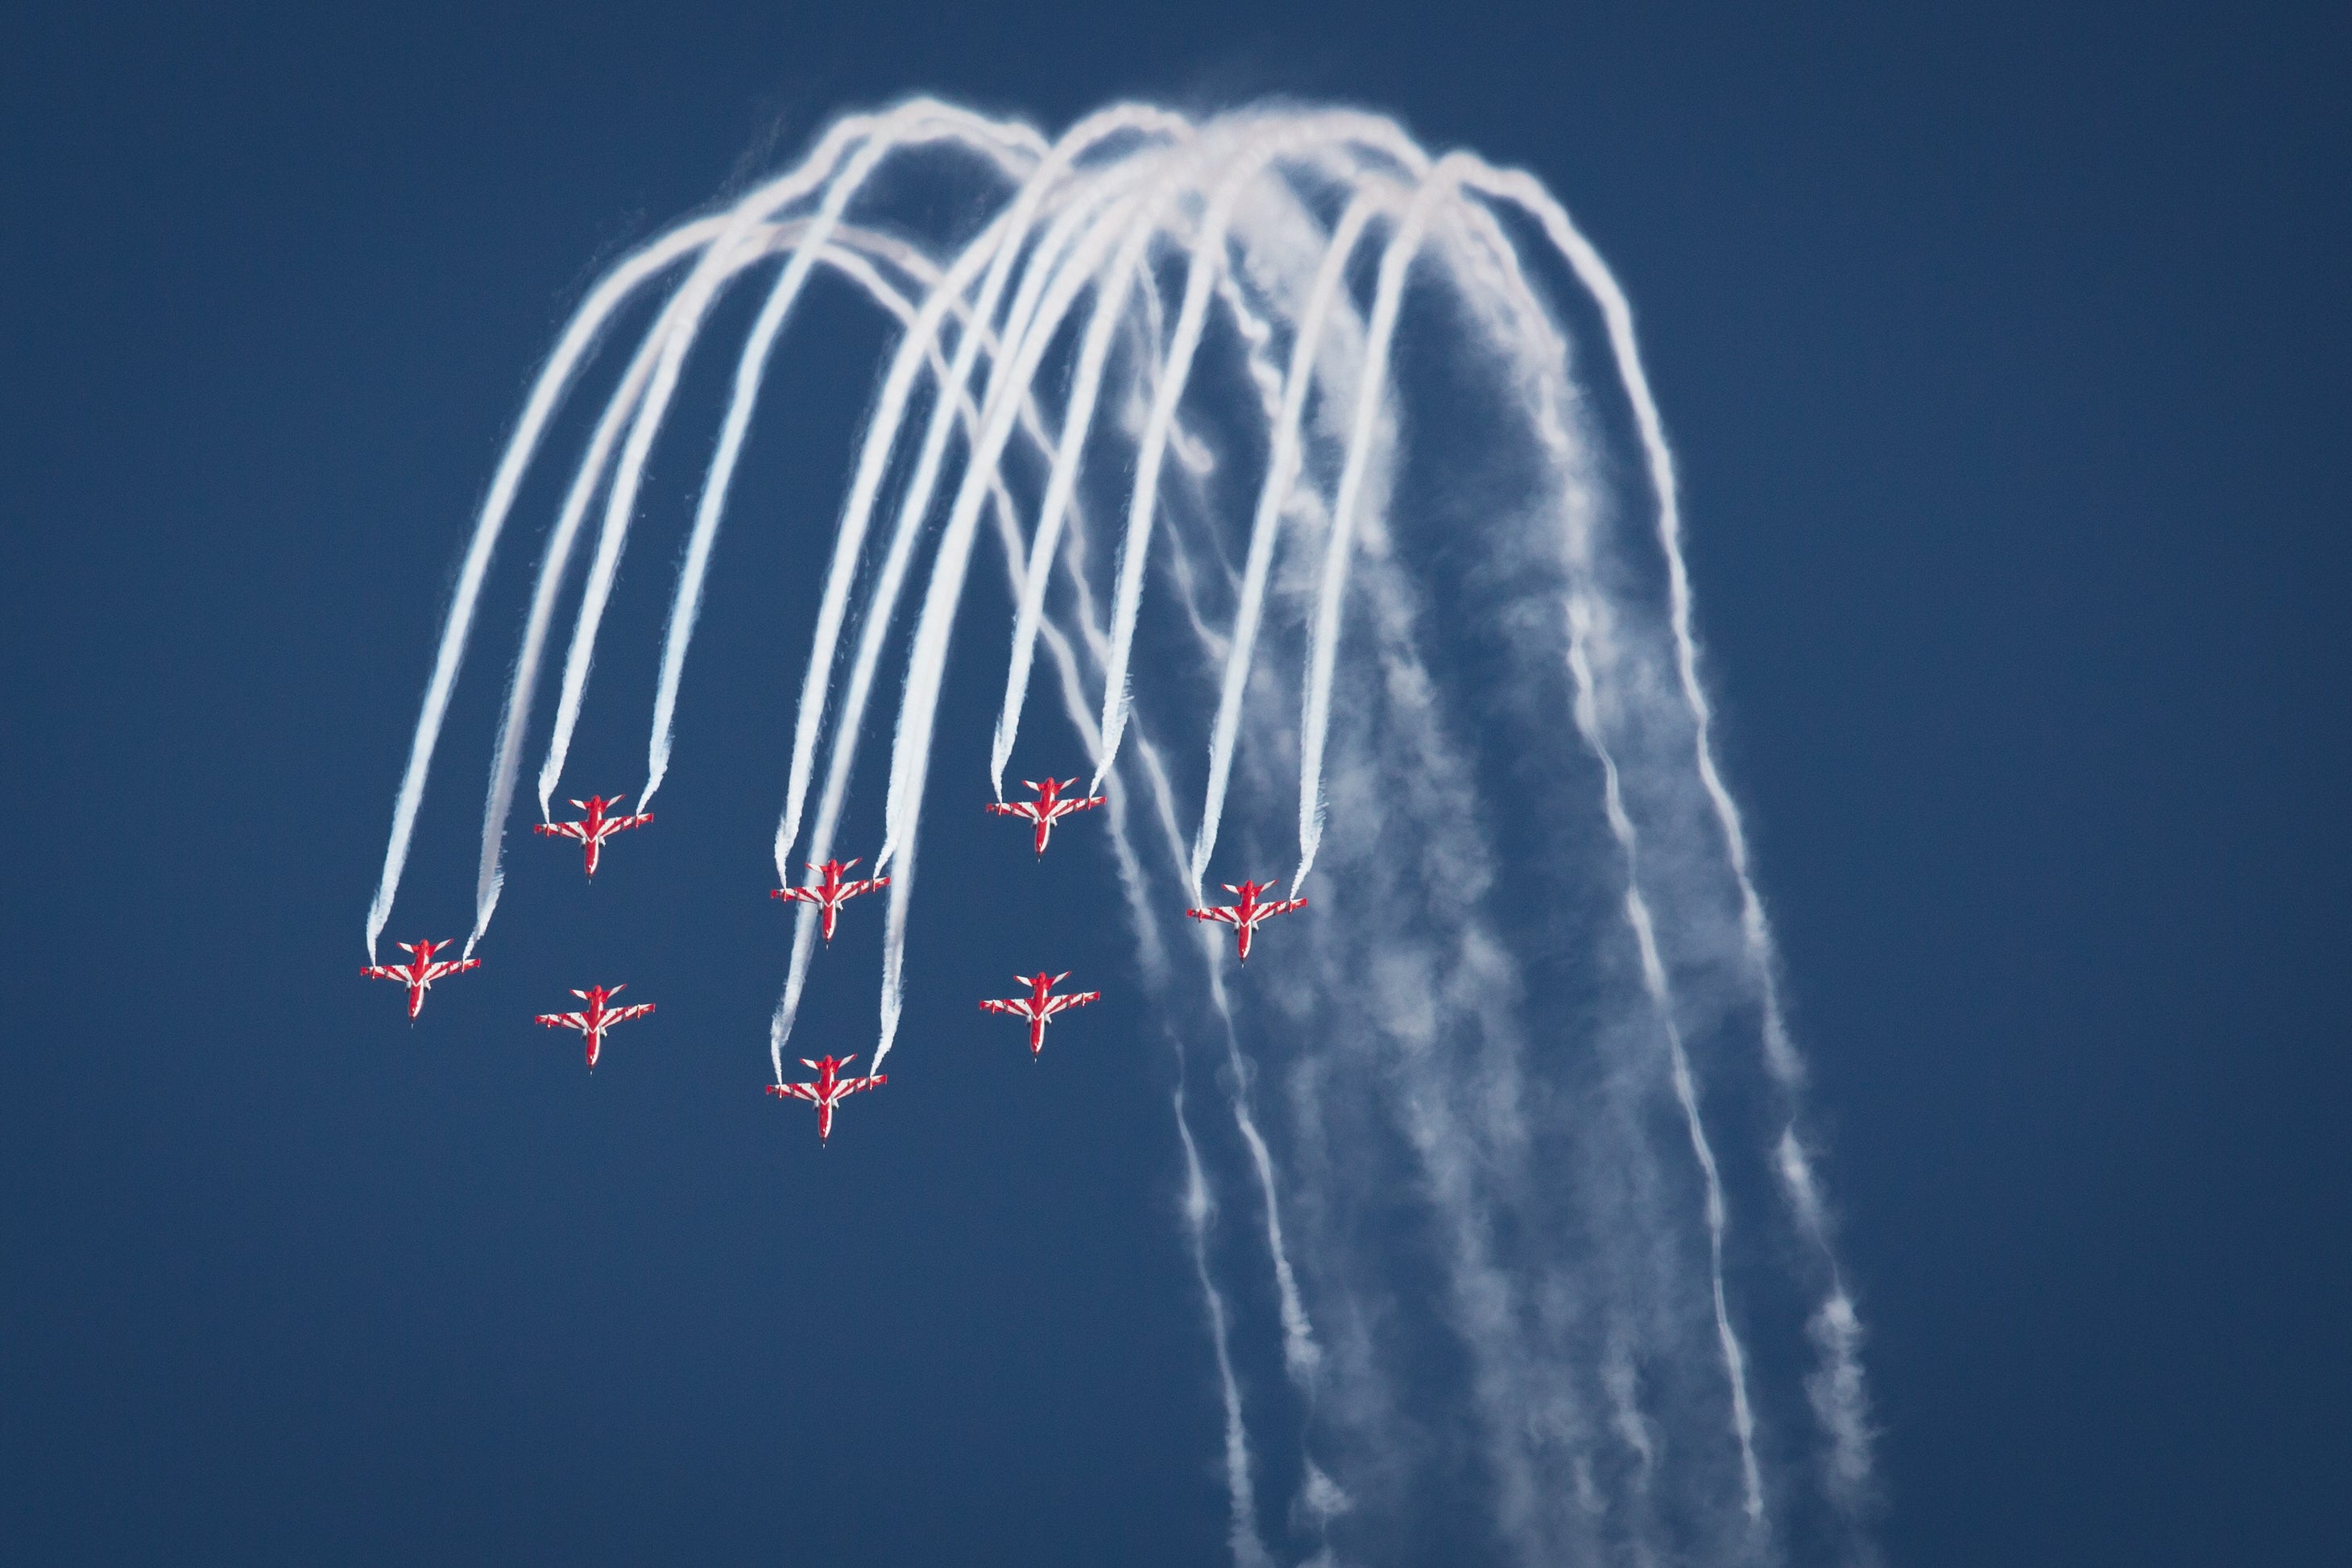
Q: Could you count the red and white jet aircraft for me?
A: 8